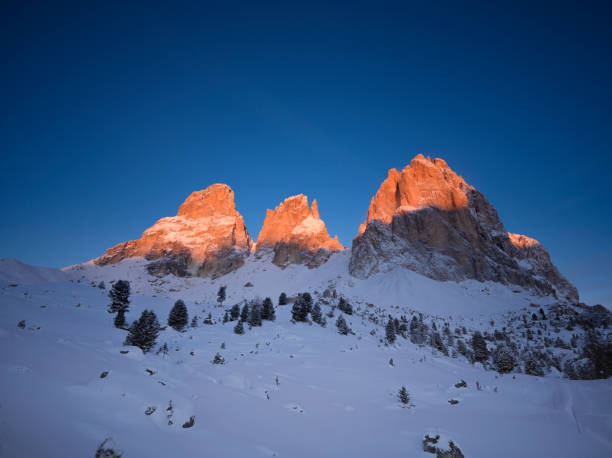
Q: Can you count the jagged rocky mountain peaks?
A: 3